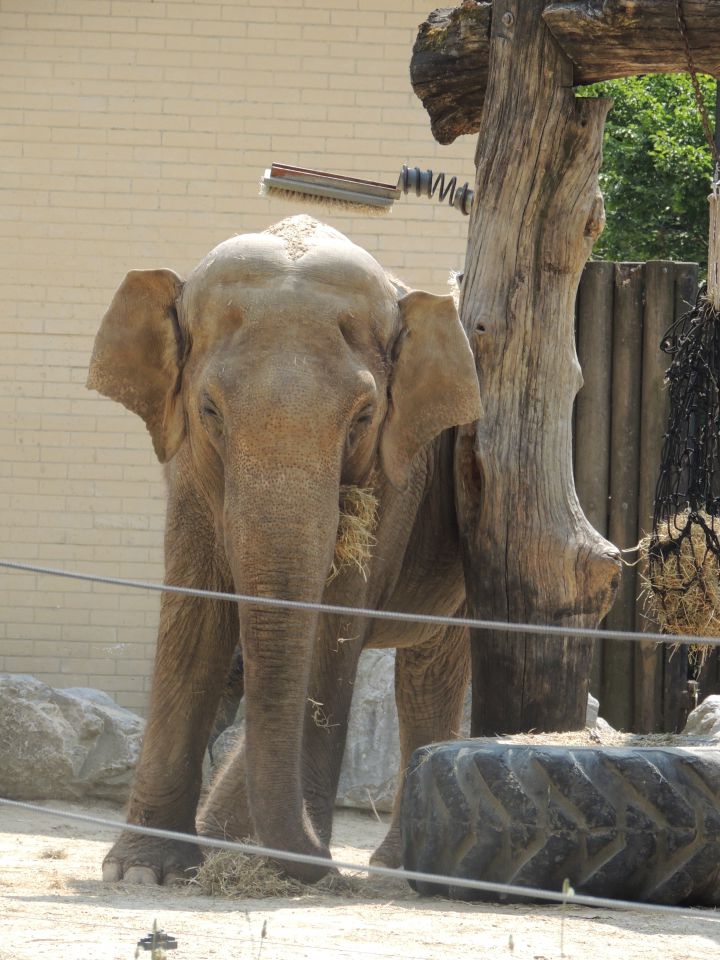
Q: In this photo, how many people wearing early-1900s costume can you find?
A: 0